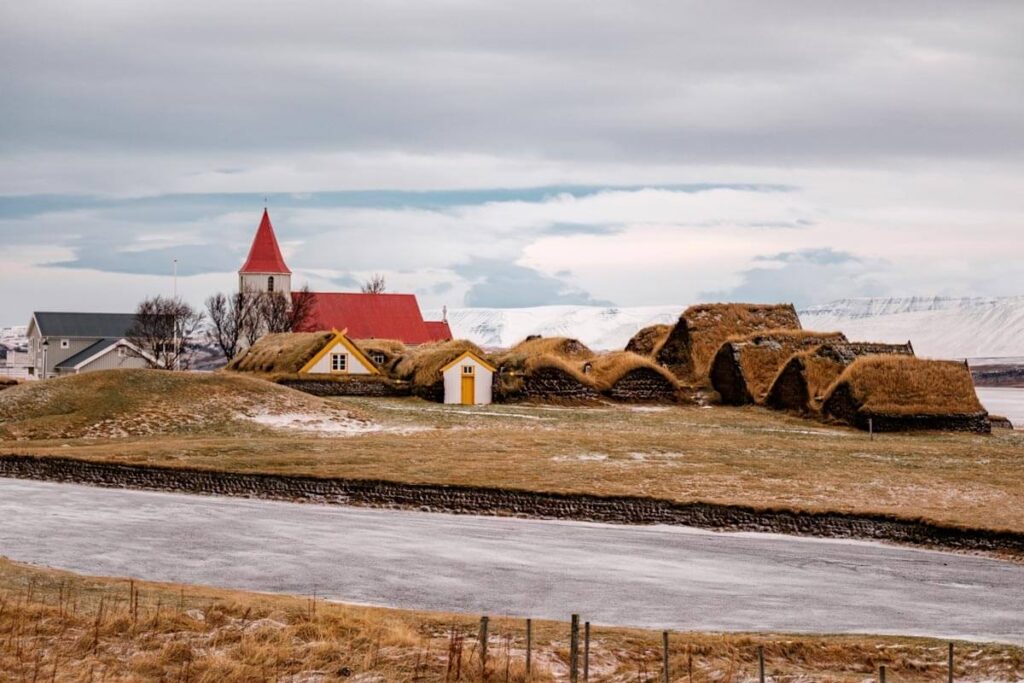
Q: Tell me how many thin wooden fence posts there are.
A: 8